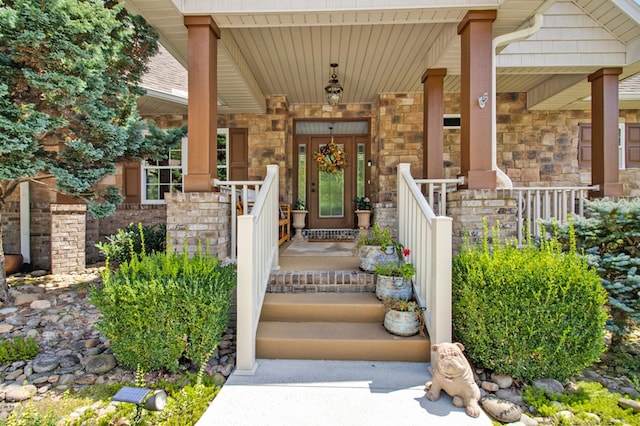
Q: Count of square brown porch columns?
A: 4